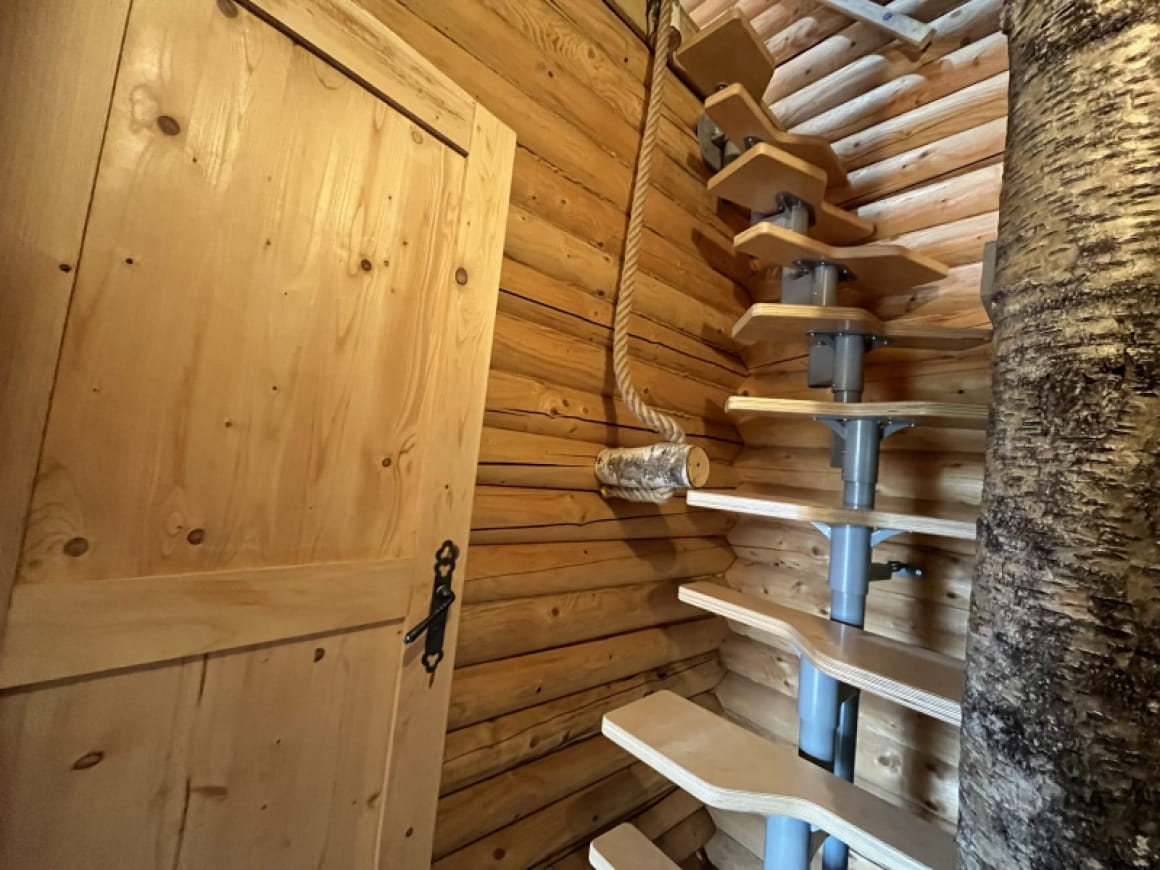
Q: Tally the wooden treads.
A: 10